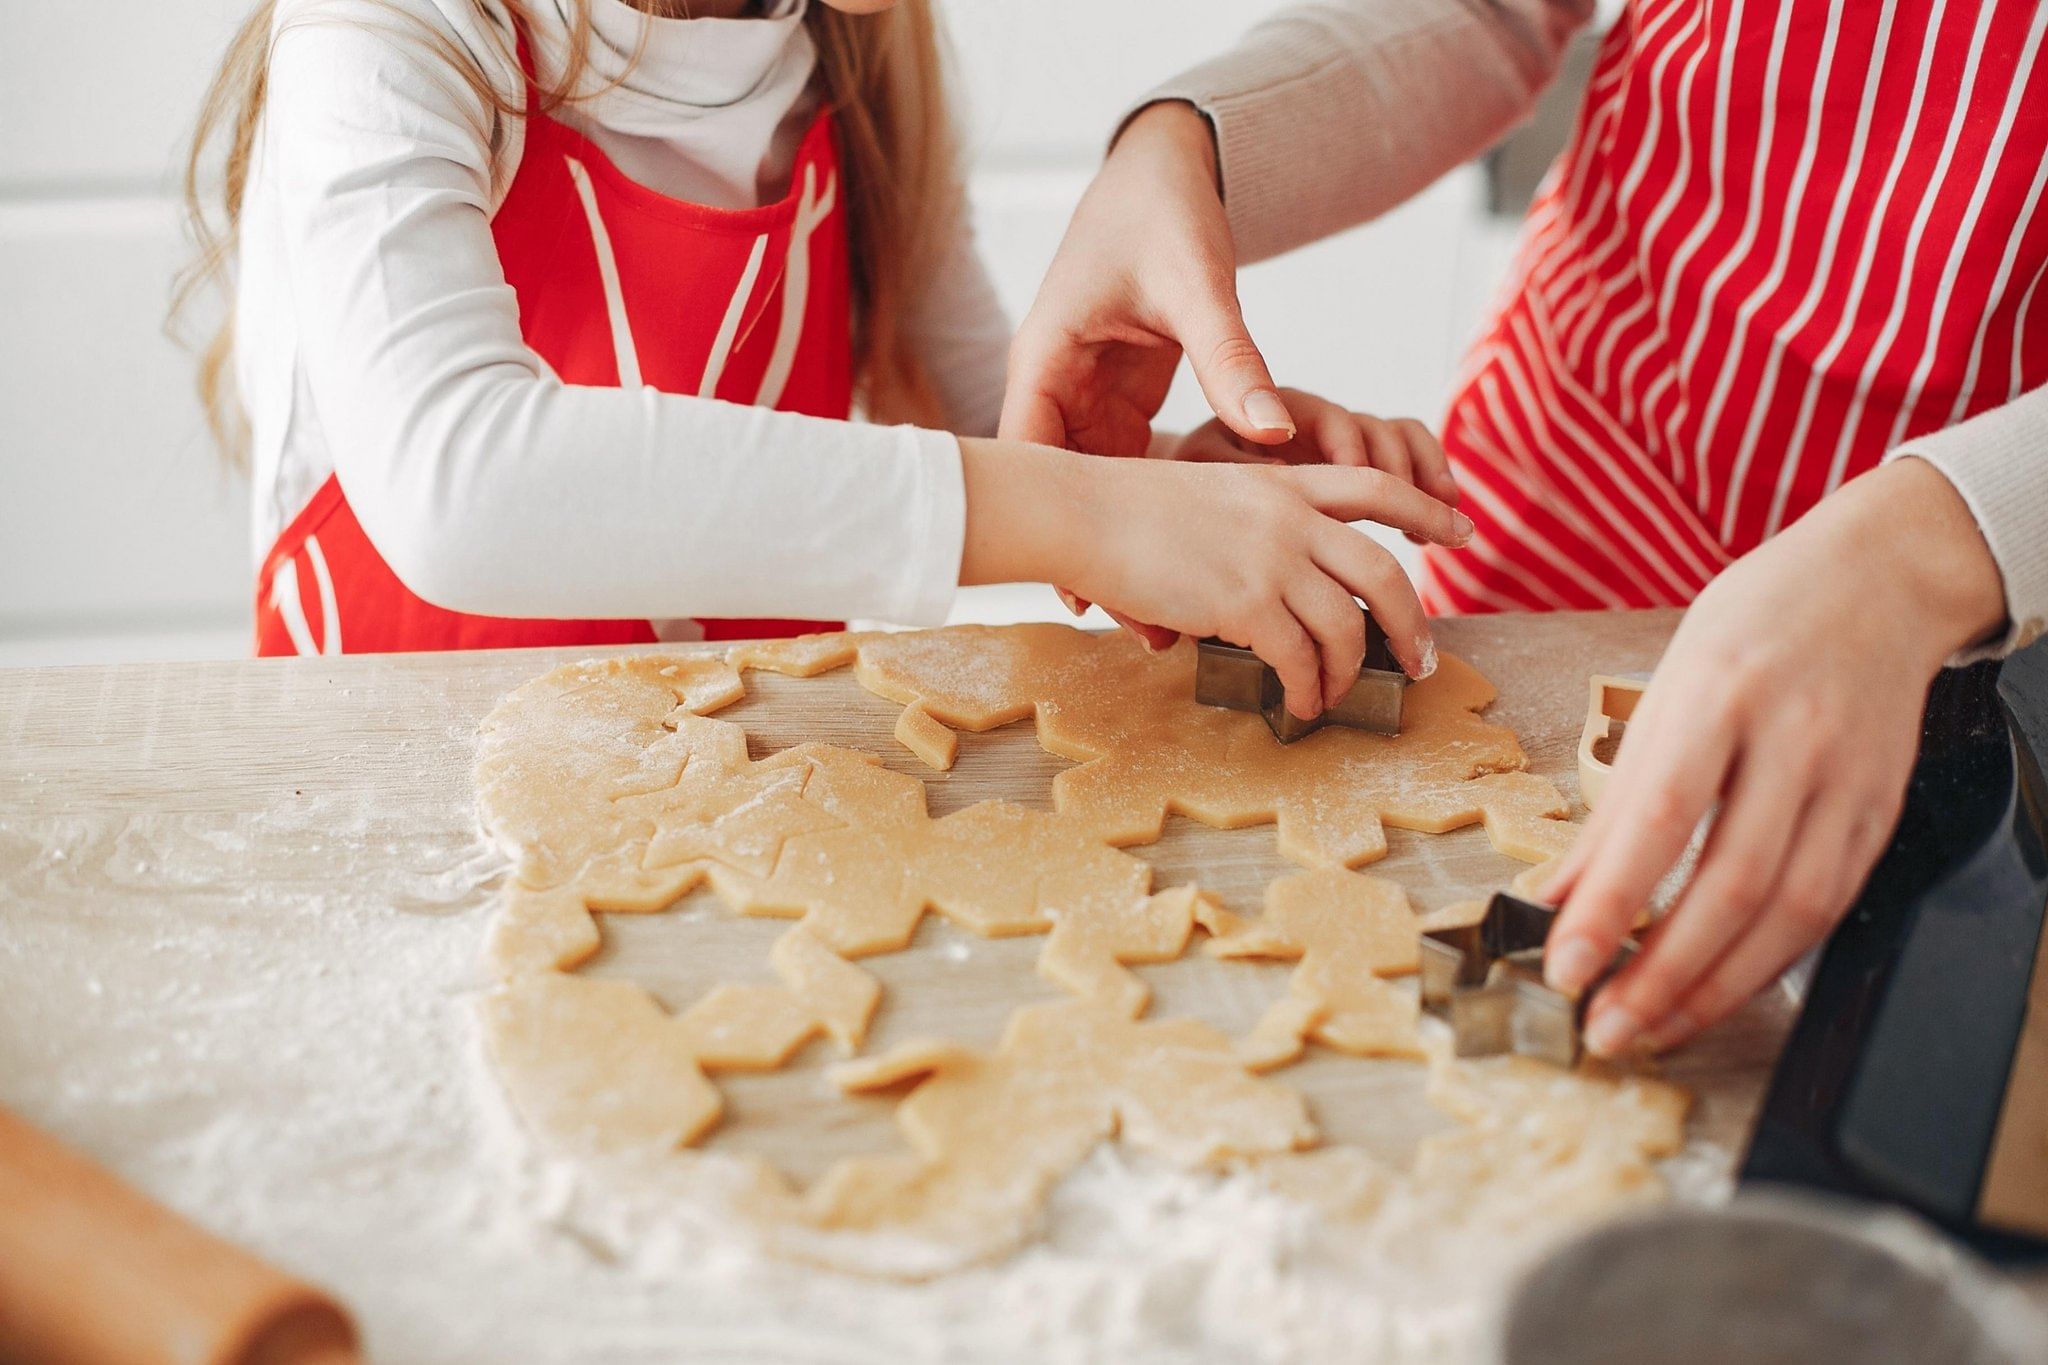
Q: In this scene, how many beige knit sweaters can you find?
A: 1